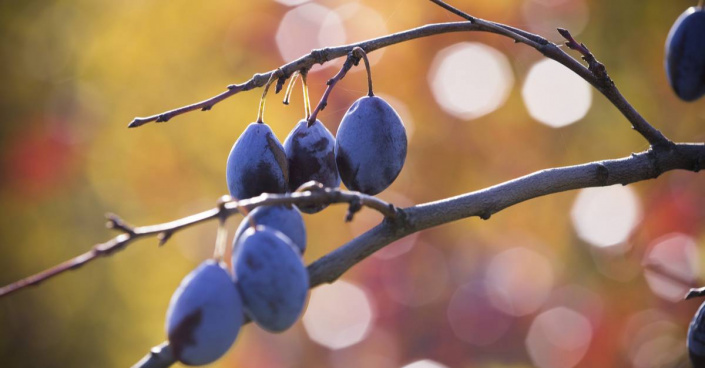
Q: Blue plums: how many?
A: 8